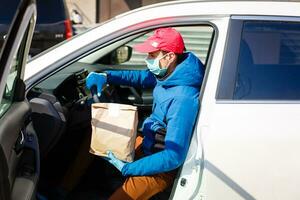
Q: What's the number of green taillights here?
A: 0